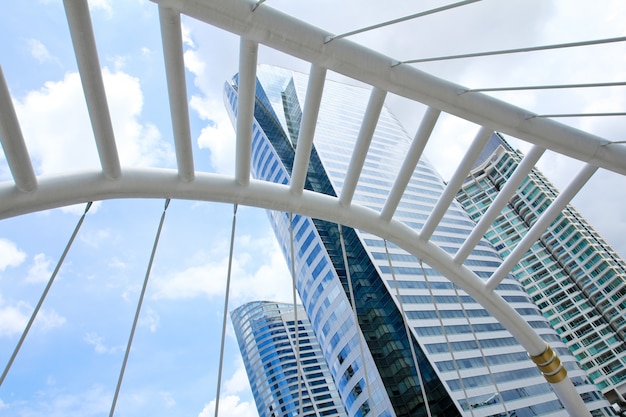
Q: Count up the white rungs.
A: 10